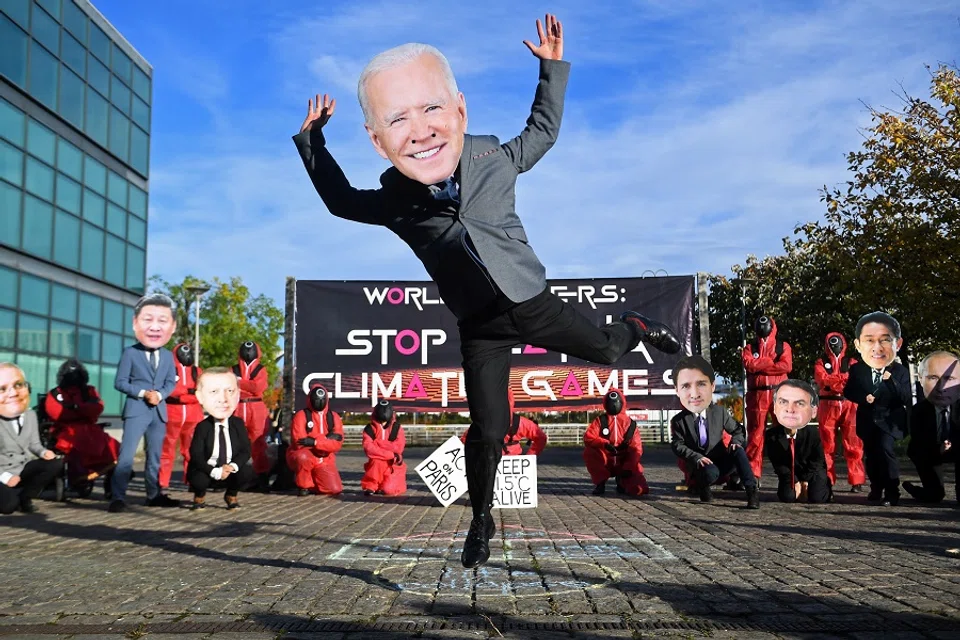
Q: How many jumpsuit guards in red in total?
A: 9